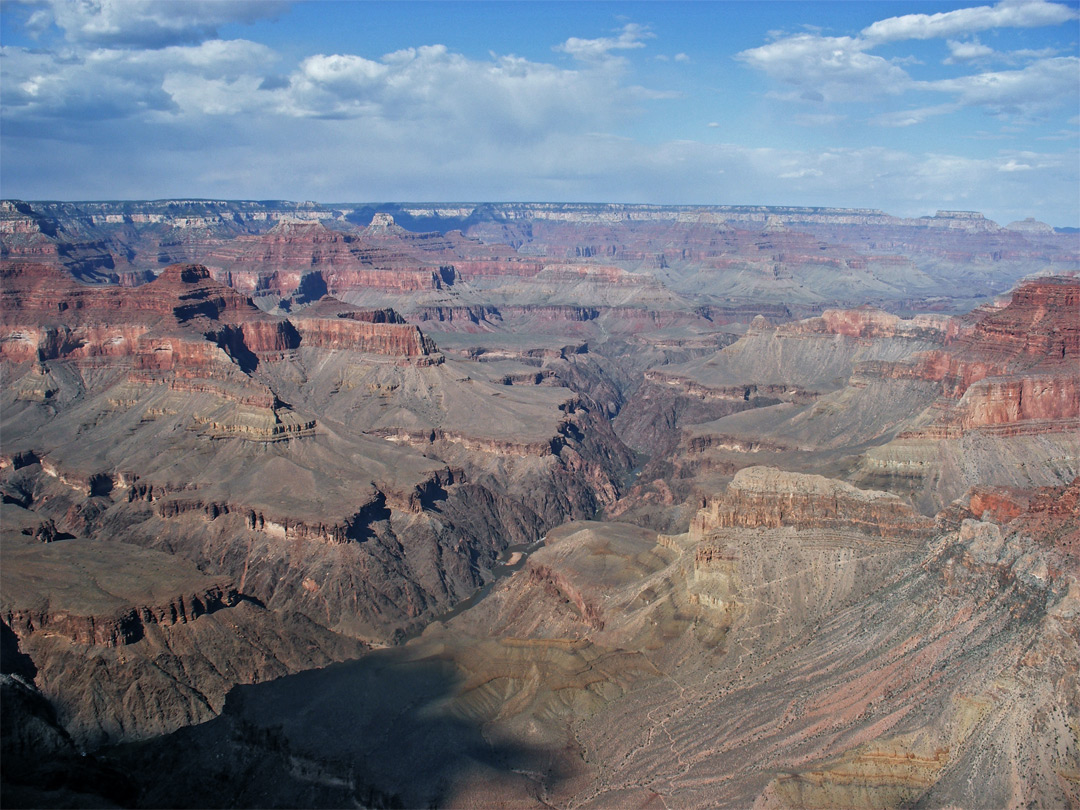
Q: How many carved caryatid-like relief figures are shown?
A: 0